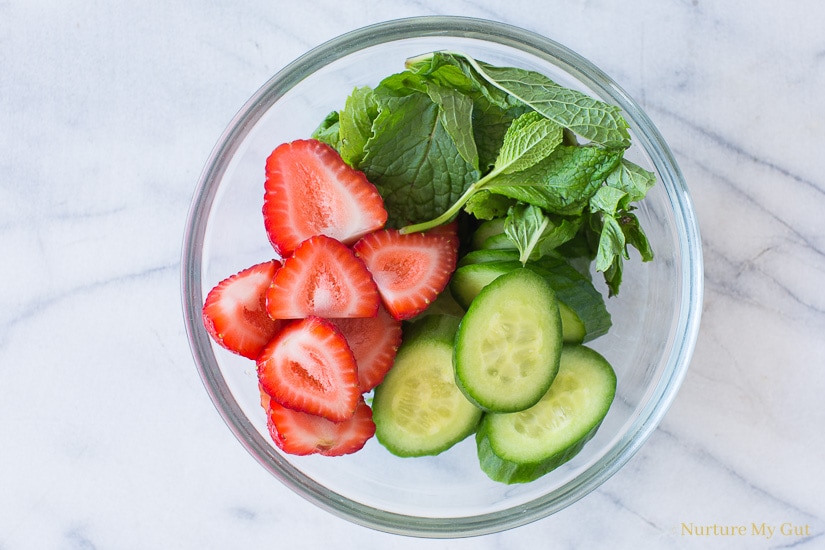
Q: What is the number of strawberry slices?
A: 7